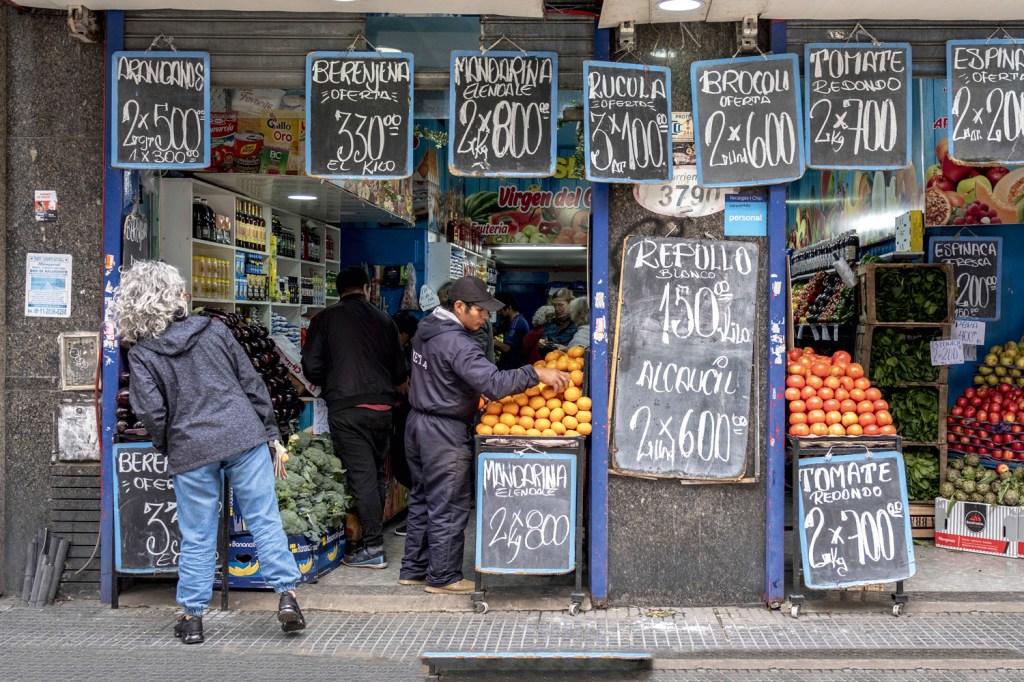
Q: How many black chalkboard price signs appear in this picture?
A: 12